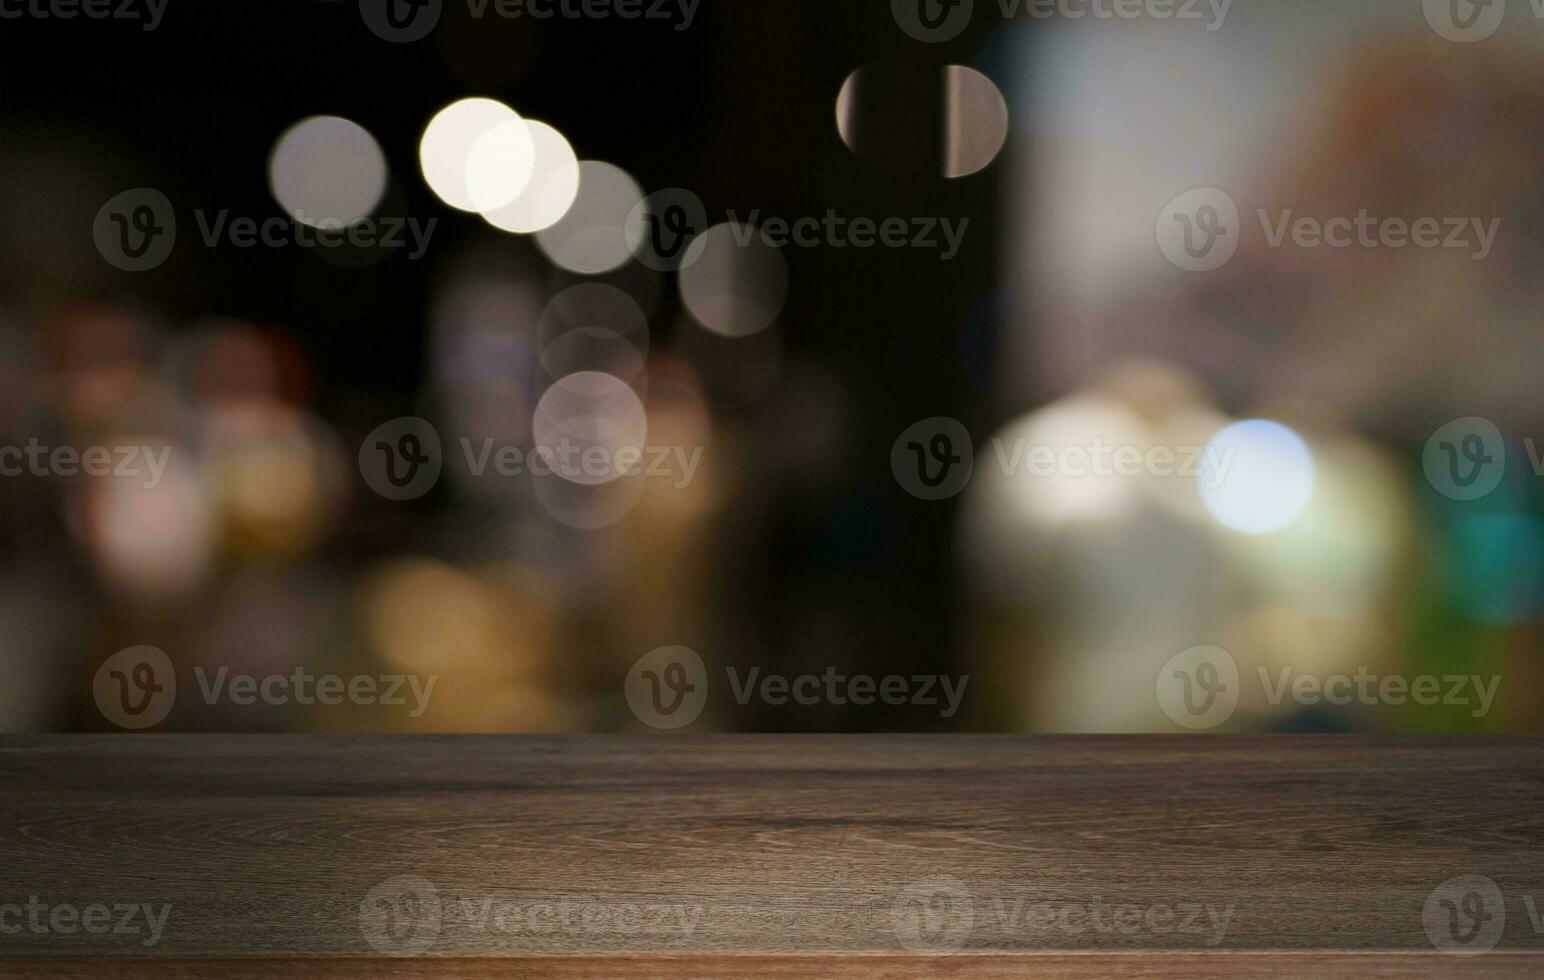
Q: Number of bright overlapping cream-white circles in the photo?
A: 2